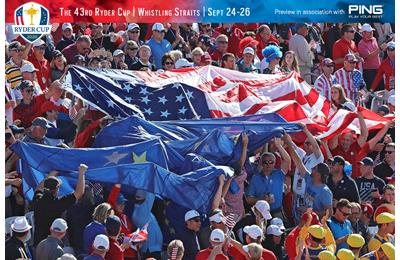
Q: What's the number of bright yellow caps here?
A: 6